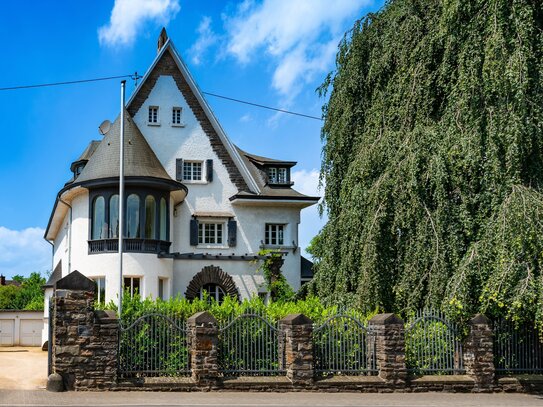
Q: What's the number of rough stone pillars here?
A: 5